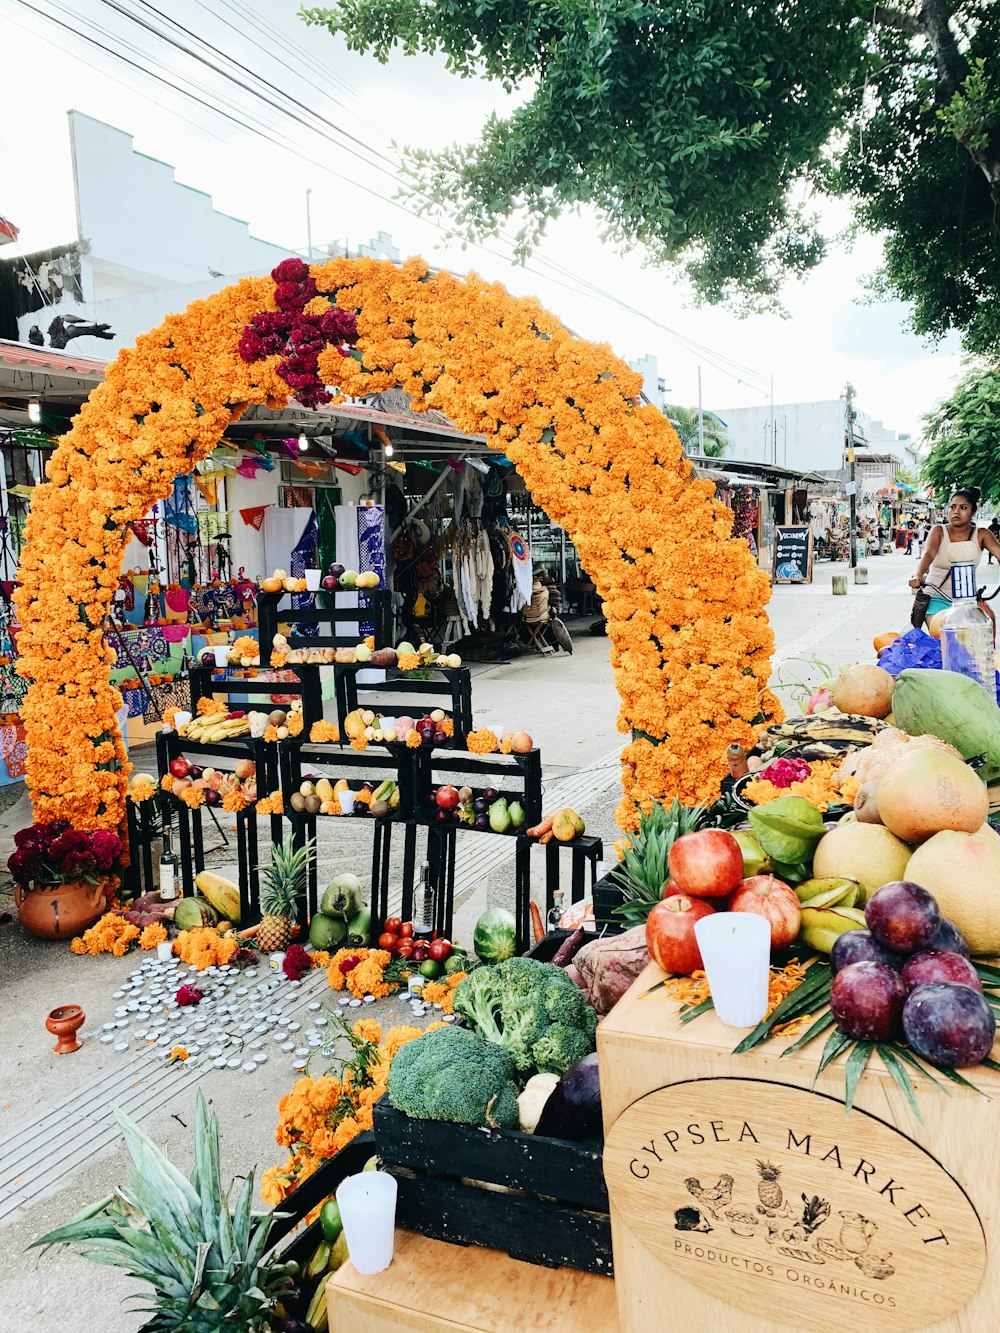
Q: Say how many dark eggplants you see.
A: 1